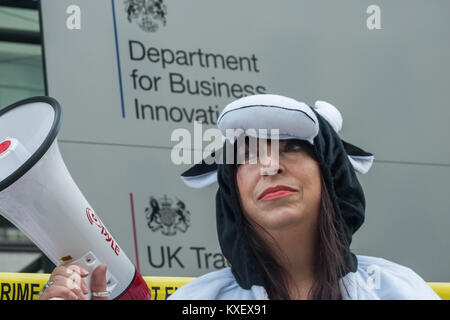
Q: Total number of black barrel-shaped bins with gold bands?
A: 0